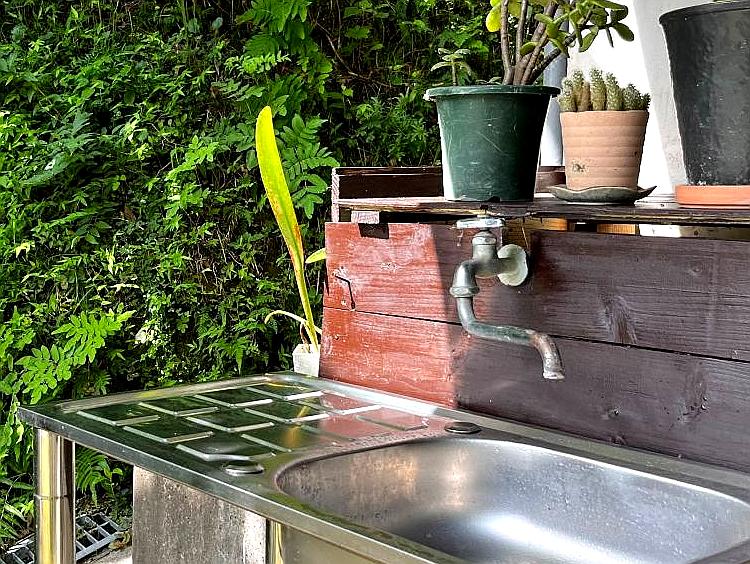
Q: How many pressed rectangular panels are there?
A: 12